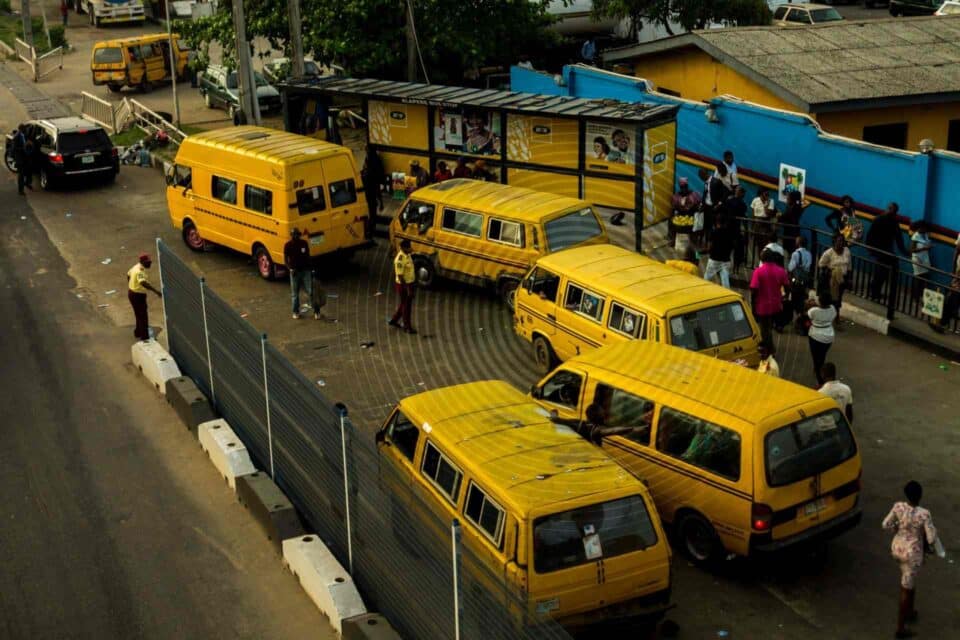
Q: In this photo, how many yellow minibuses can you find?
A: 6